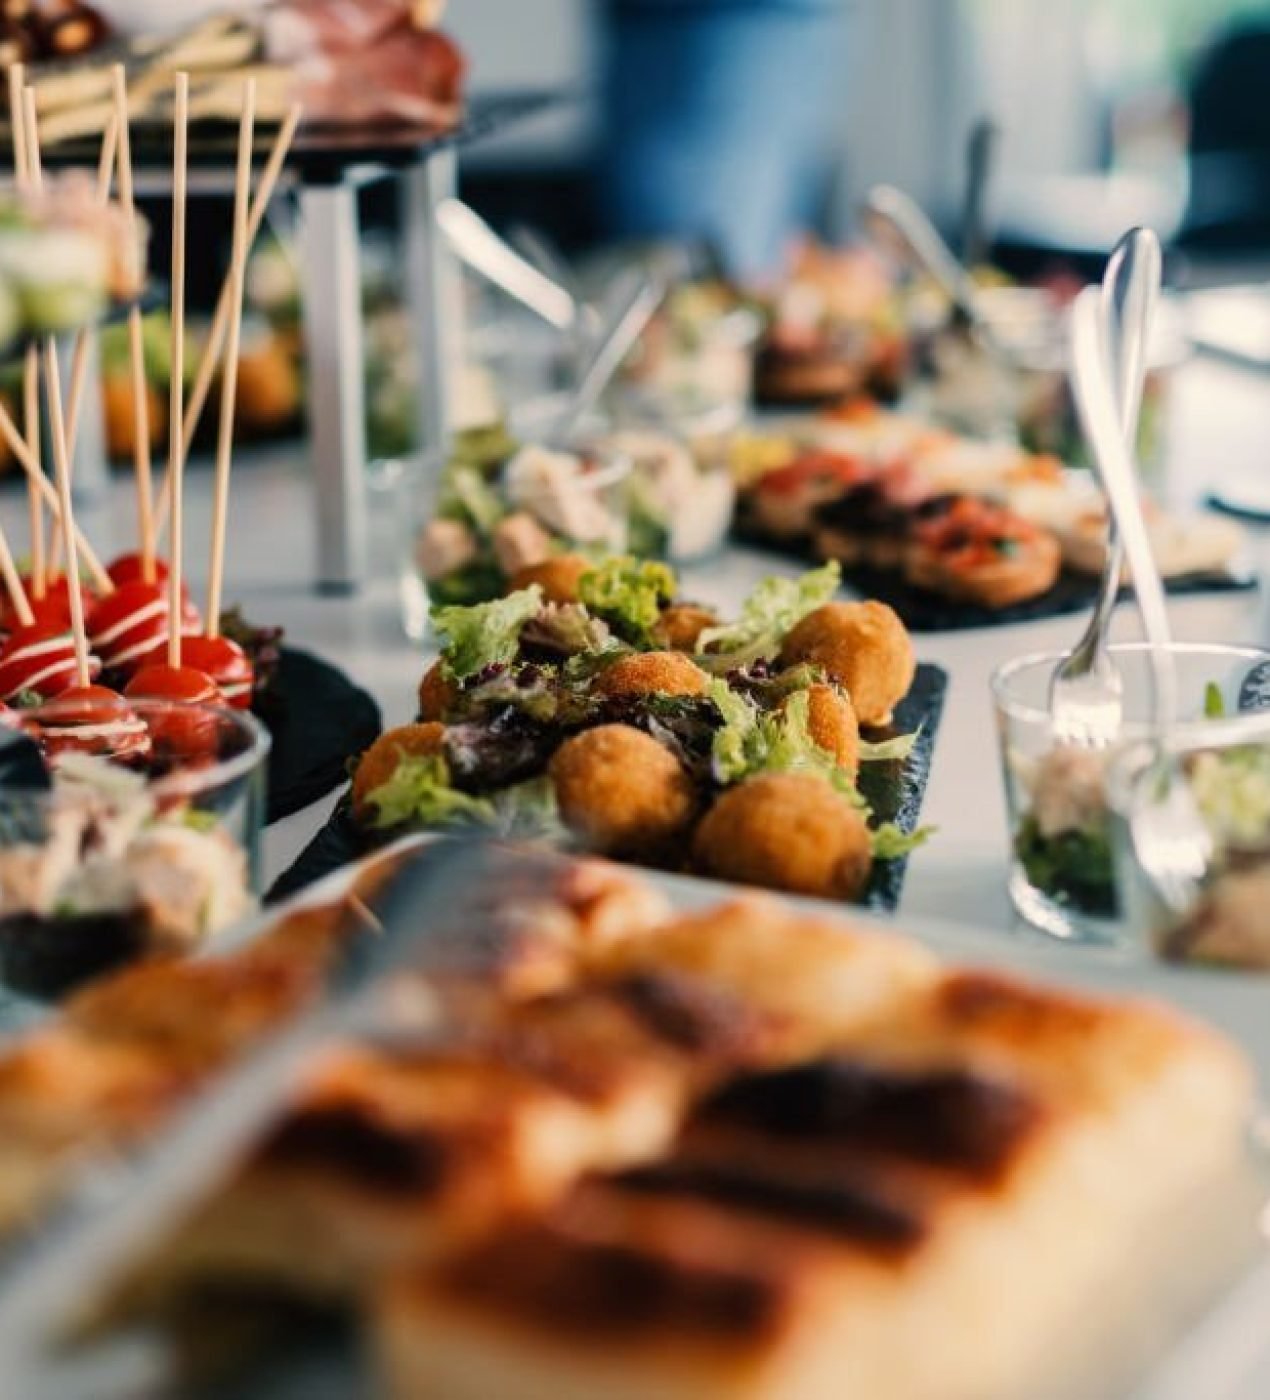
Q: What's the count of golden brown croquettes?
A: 9